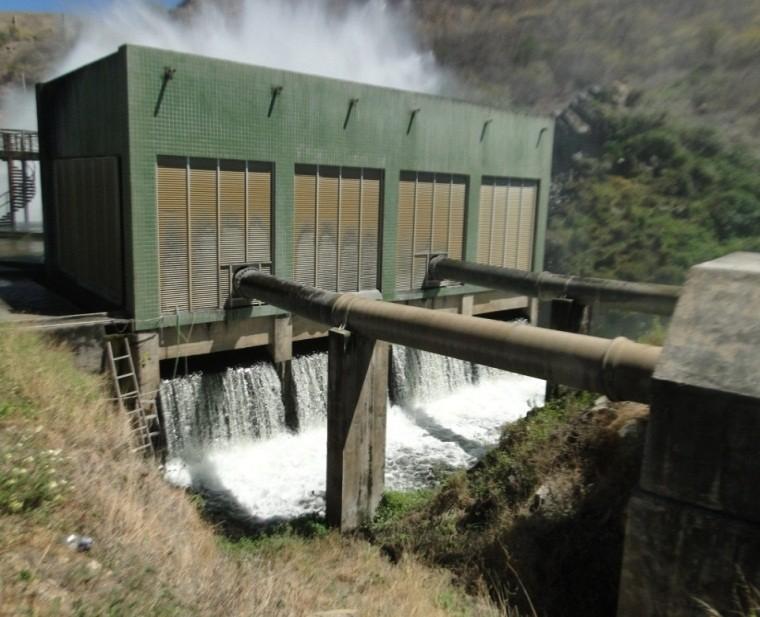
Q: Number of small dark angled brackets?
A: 6